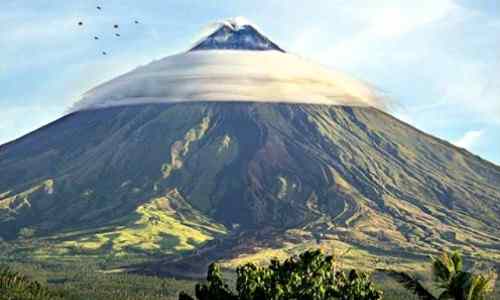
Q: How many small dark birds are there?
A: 7